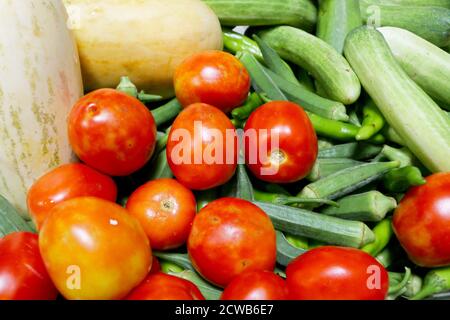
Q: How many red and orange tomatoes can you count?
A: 13